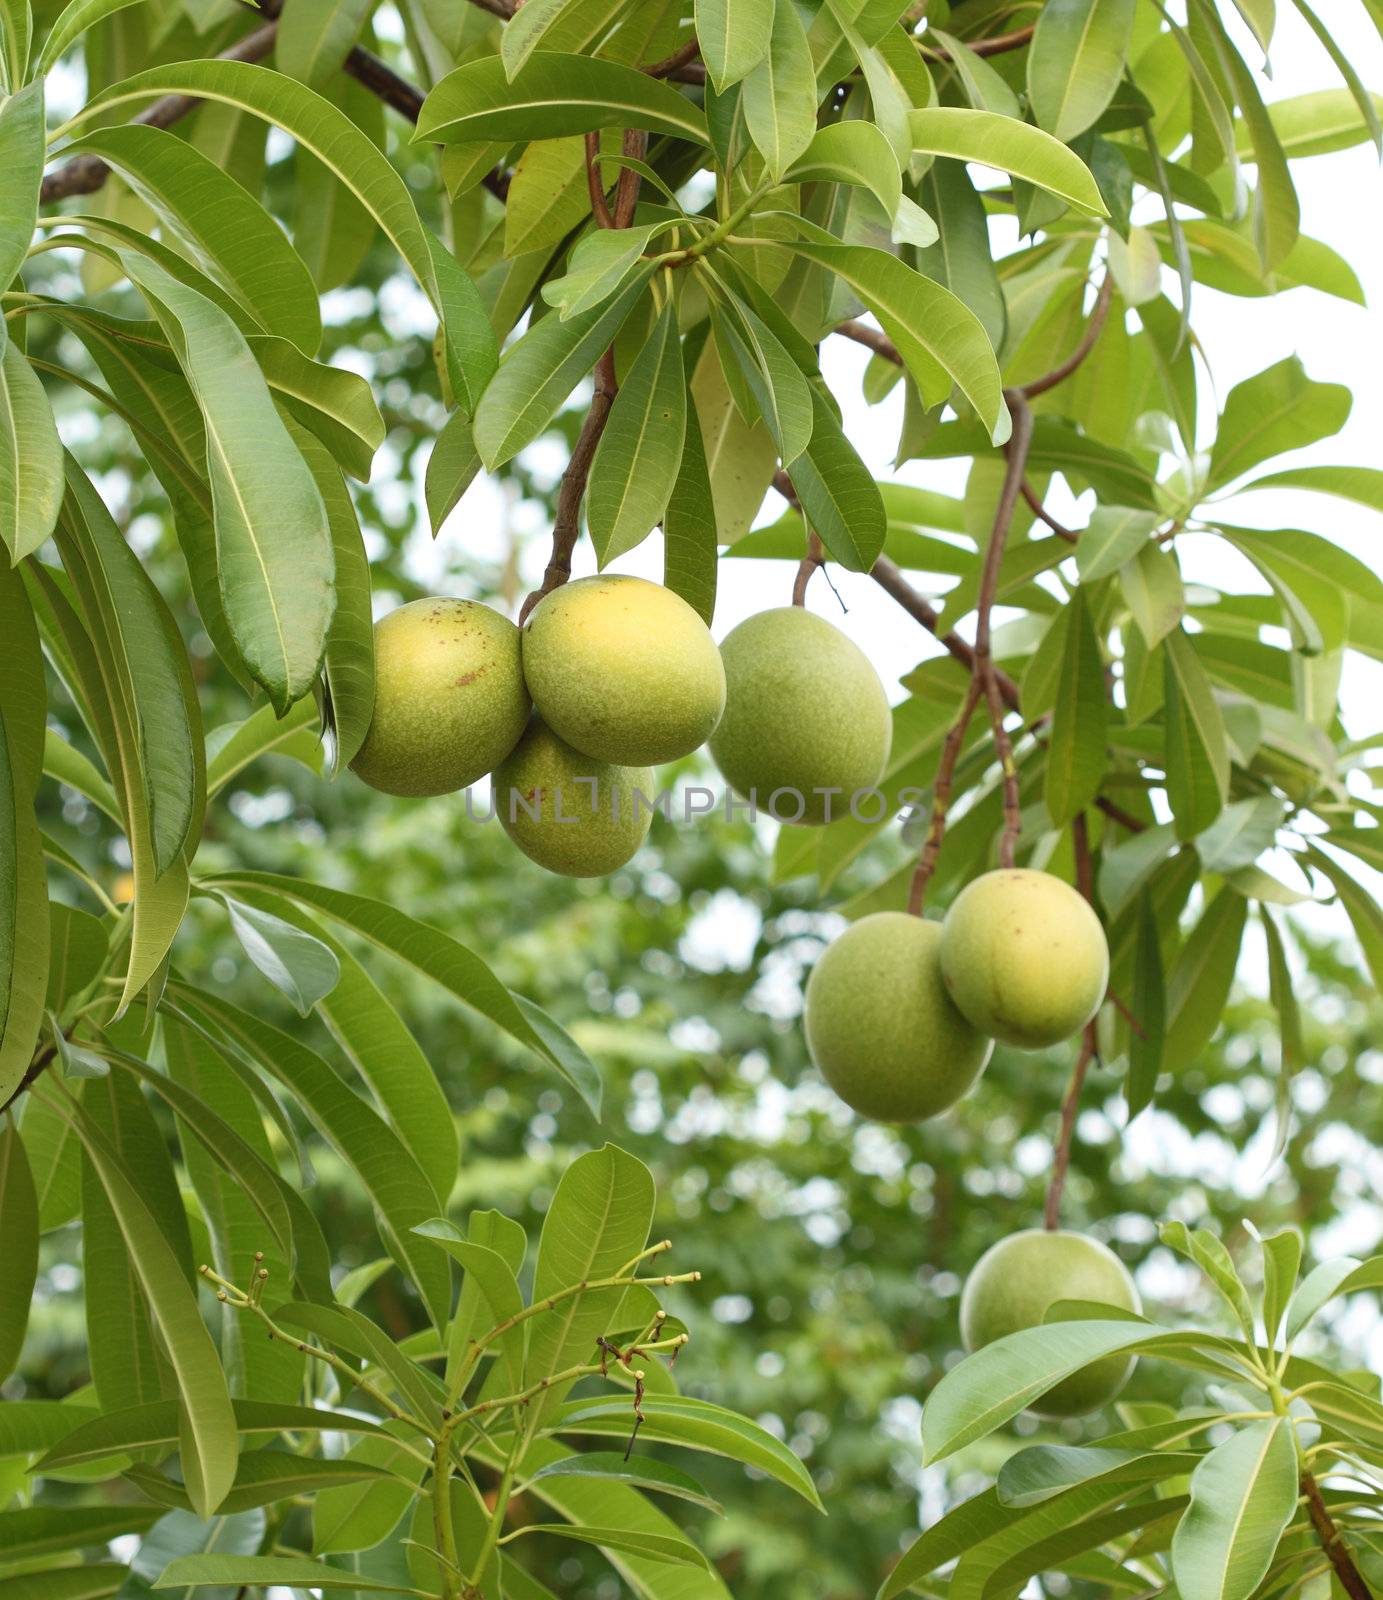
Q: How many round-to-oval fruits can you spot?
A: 7